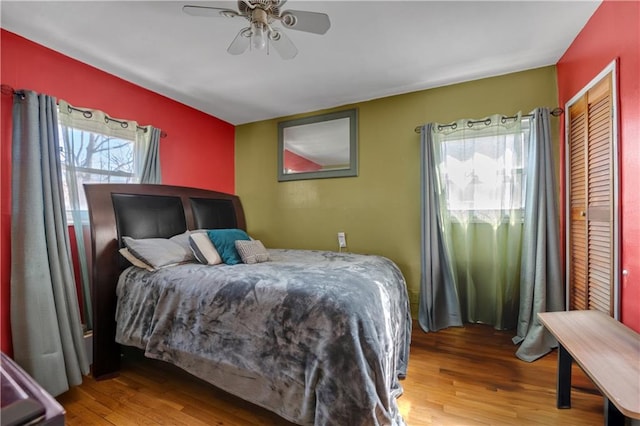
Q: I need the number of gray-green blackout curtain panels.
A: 4